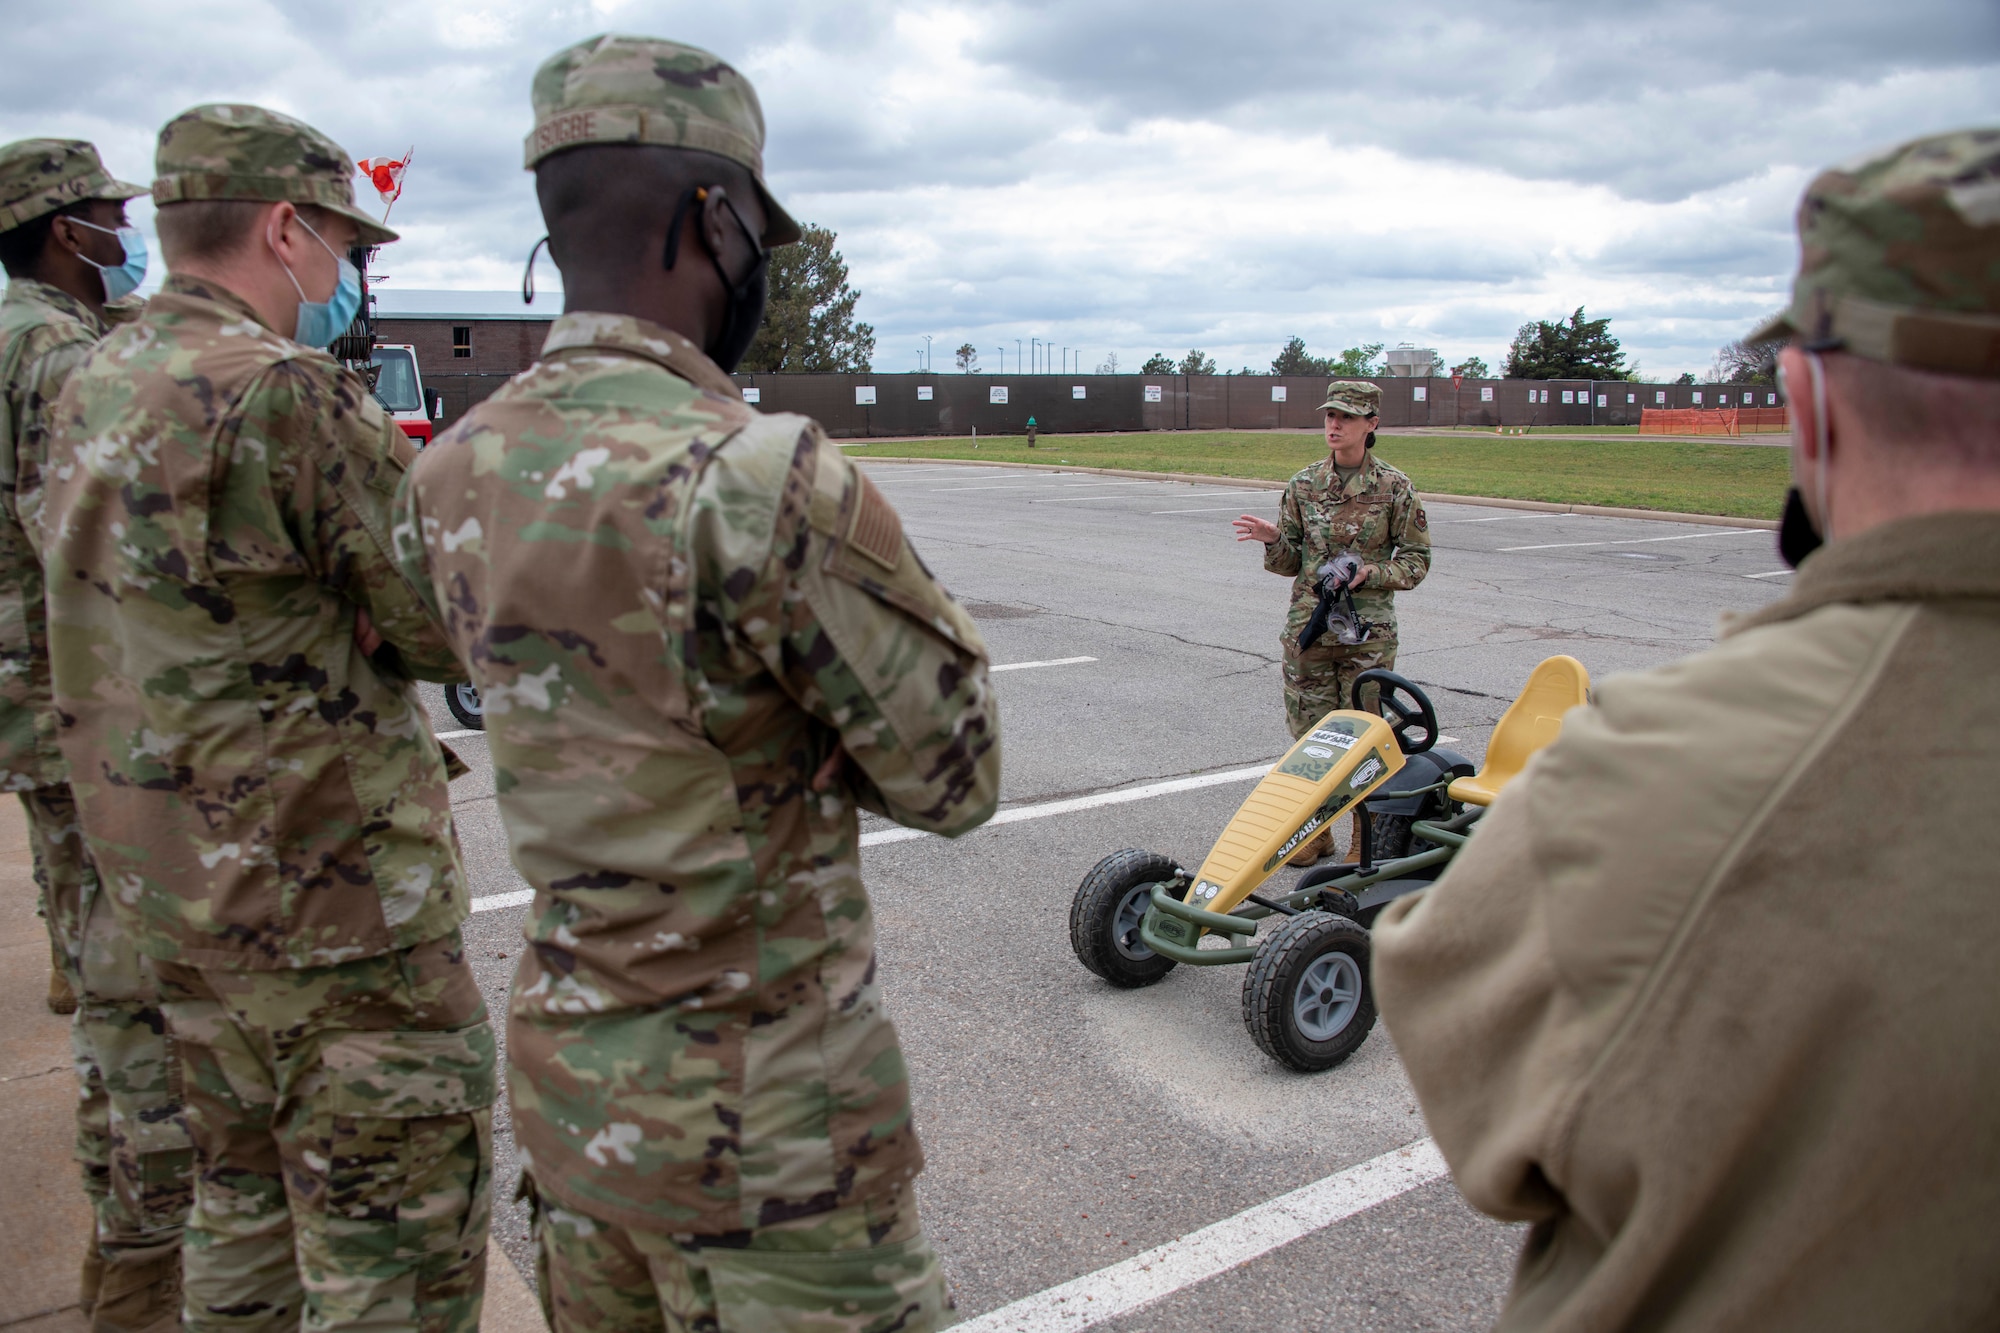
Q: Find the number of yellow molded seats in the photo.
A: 1